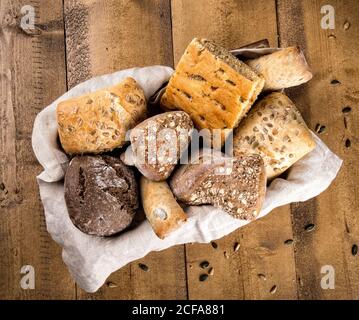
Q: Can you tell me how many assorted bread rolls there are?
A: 8